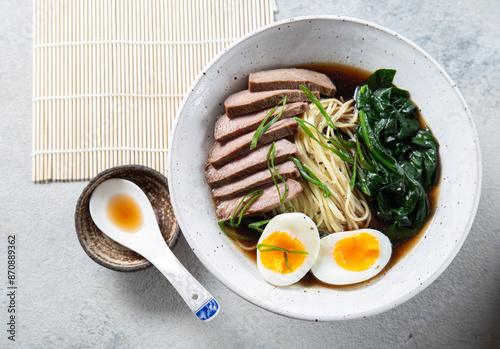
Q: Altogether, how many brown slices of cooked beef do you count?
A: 7